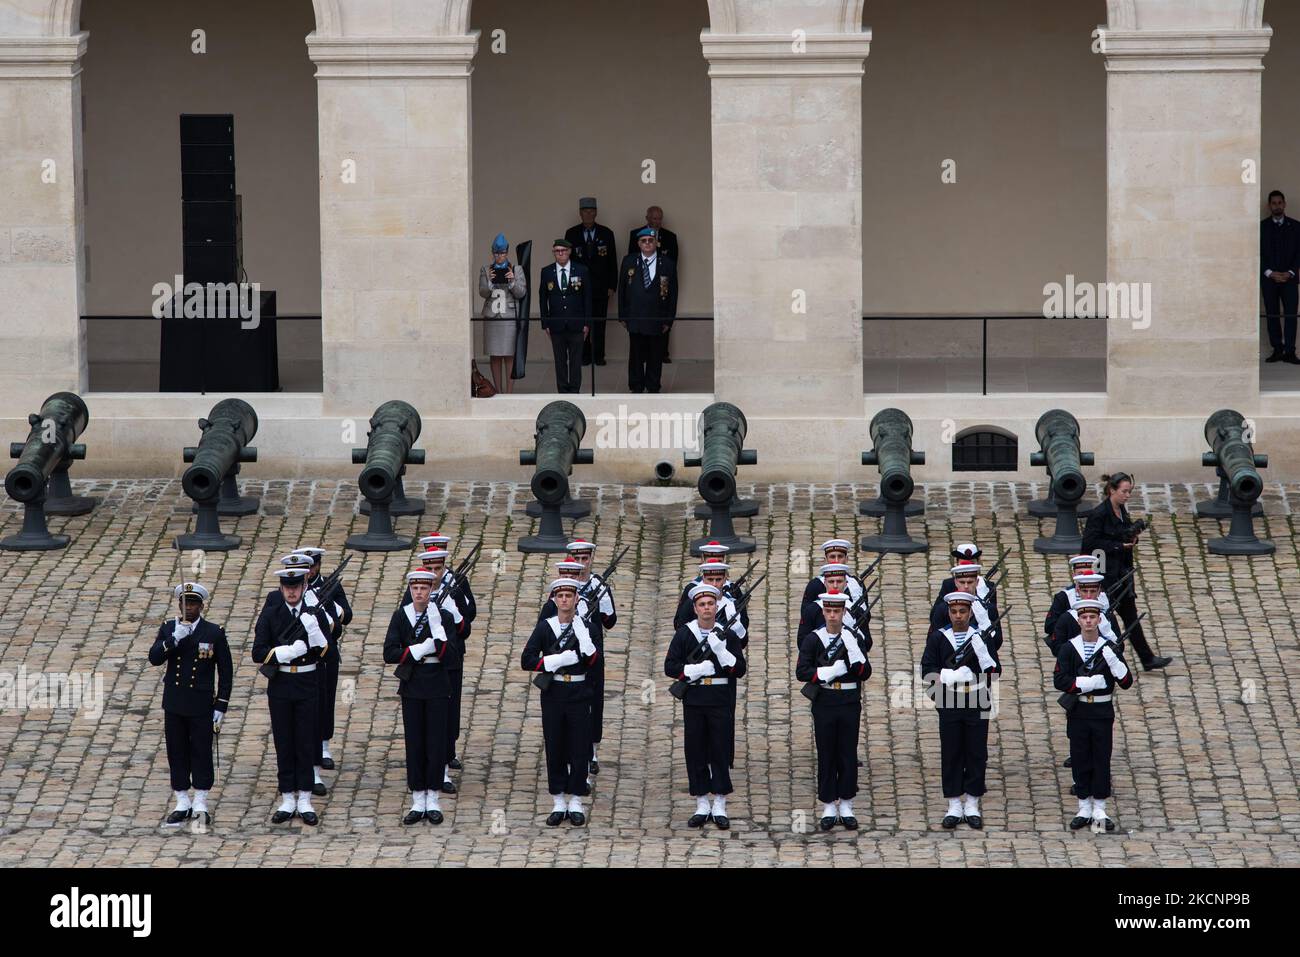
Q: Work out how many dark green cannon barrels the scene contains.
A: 8